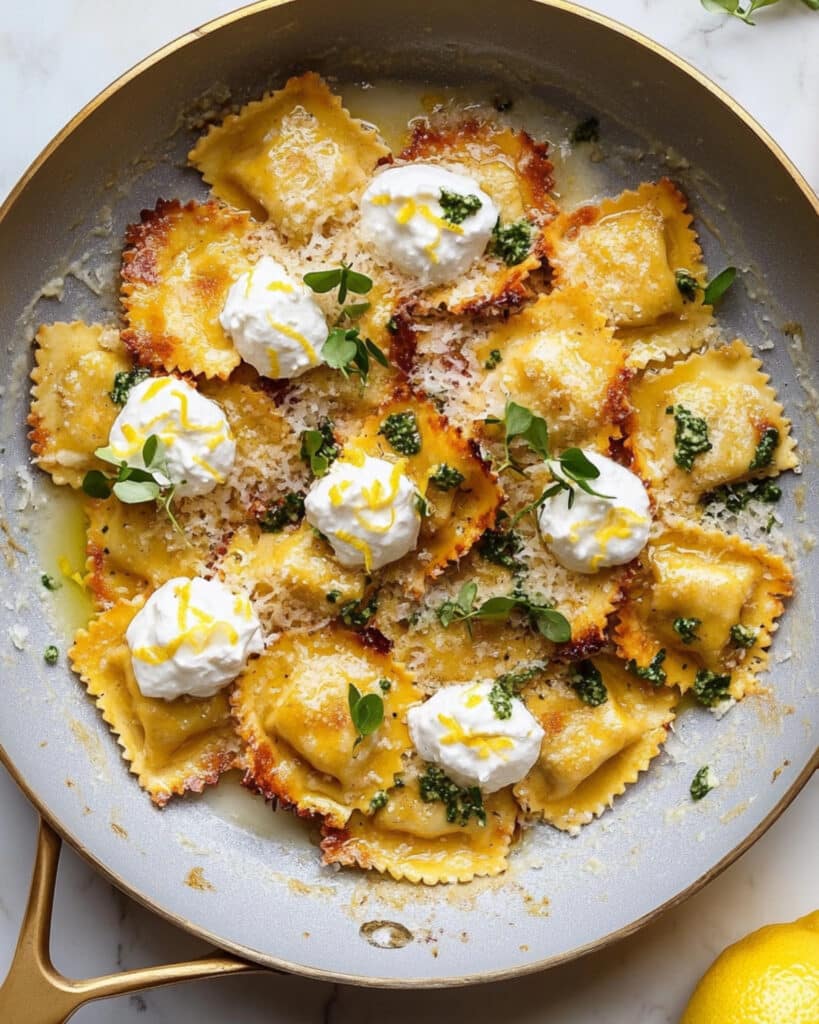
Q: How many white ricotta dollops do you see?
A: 7